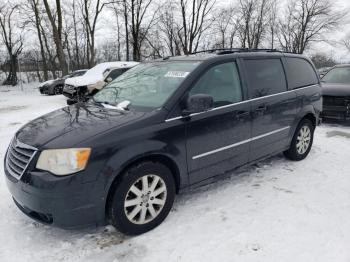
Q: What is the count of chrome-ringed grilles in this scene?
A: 1